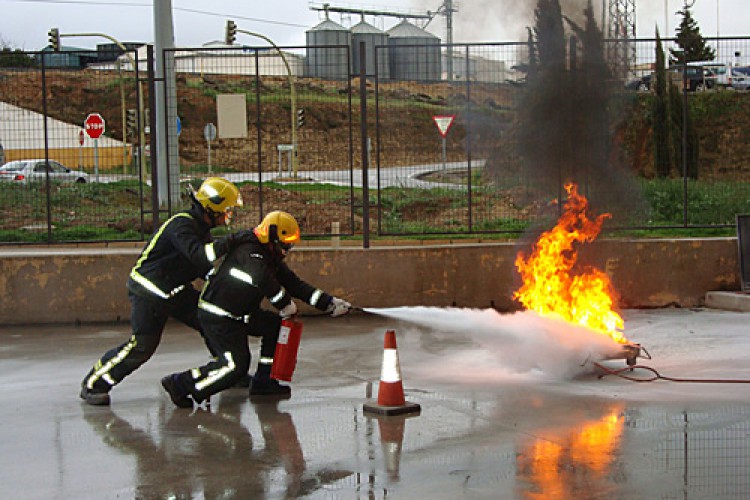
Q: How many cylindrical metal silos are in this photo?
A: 3